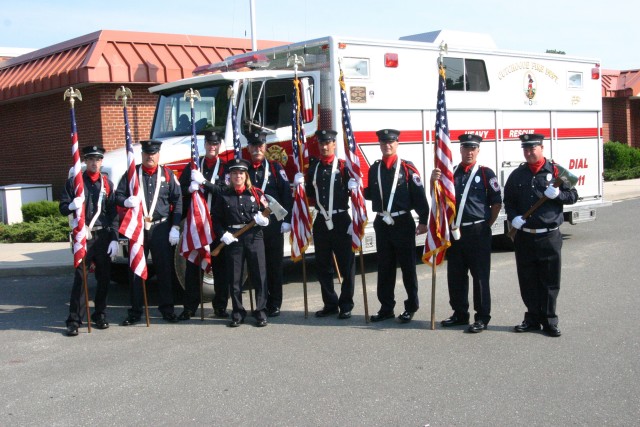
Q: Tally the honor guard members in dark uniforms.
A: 9